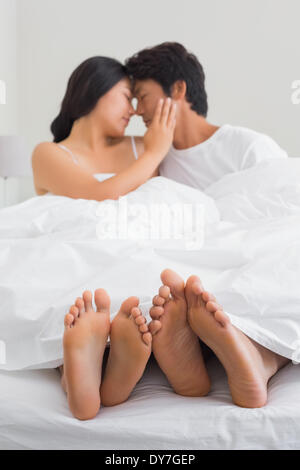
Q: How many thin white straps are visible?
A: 2